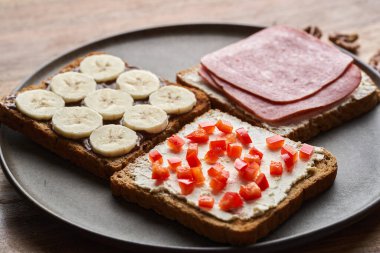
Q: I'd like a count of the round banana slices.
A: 9